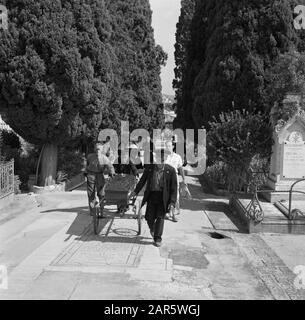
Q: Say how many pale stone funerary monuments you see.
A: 1